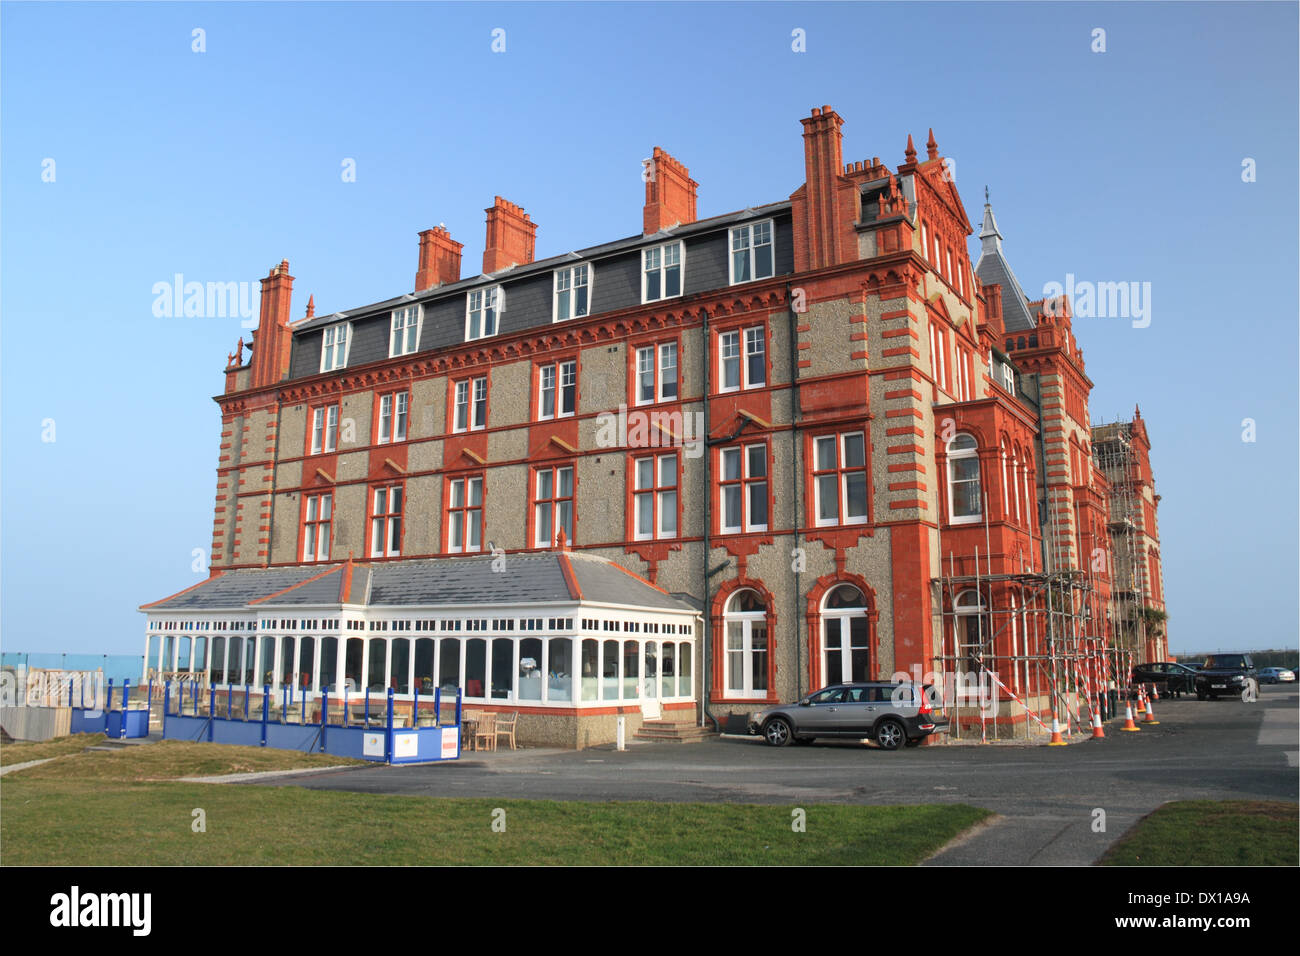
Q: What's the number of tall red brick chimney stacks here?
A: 5